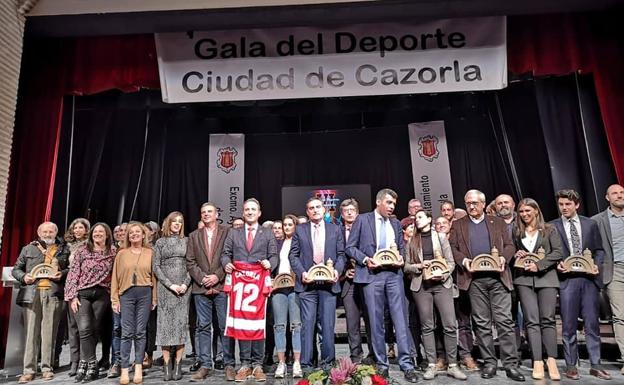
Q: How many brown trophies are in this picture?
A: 8